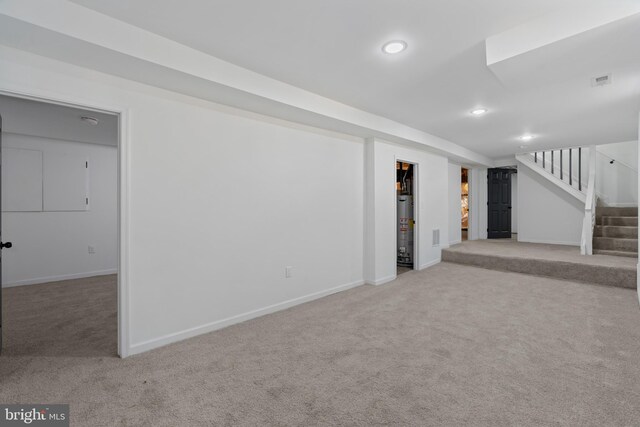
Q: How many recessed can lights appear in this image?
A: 3